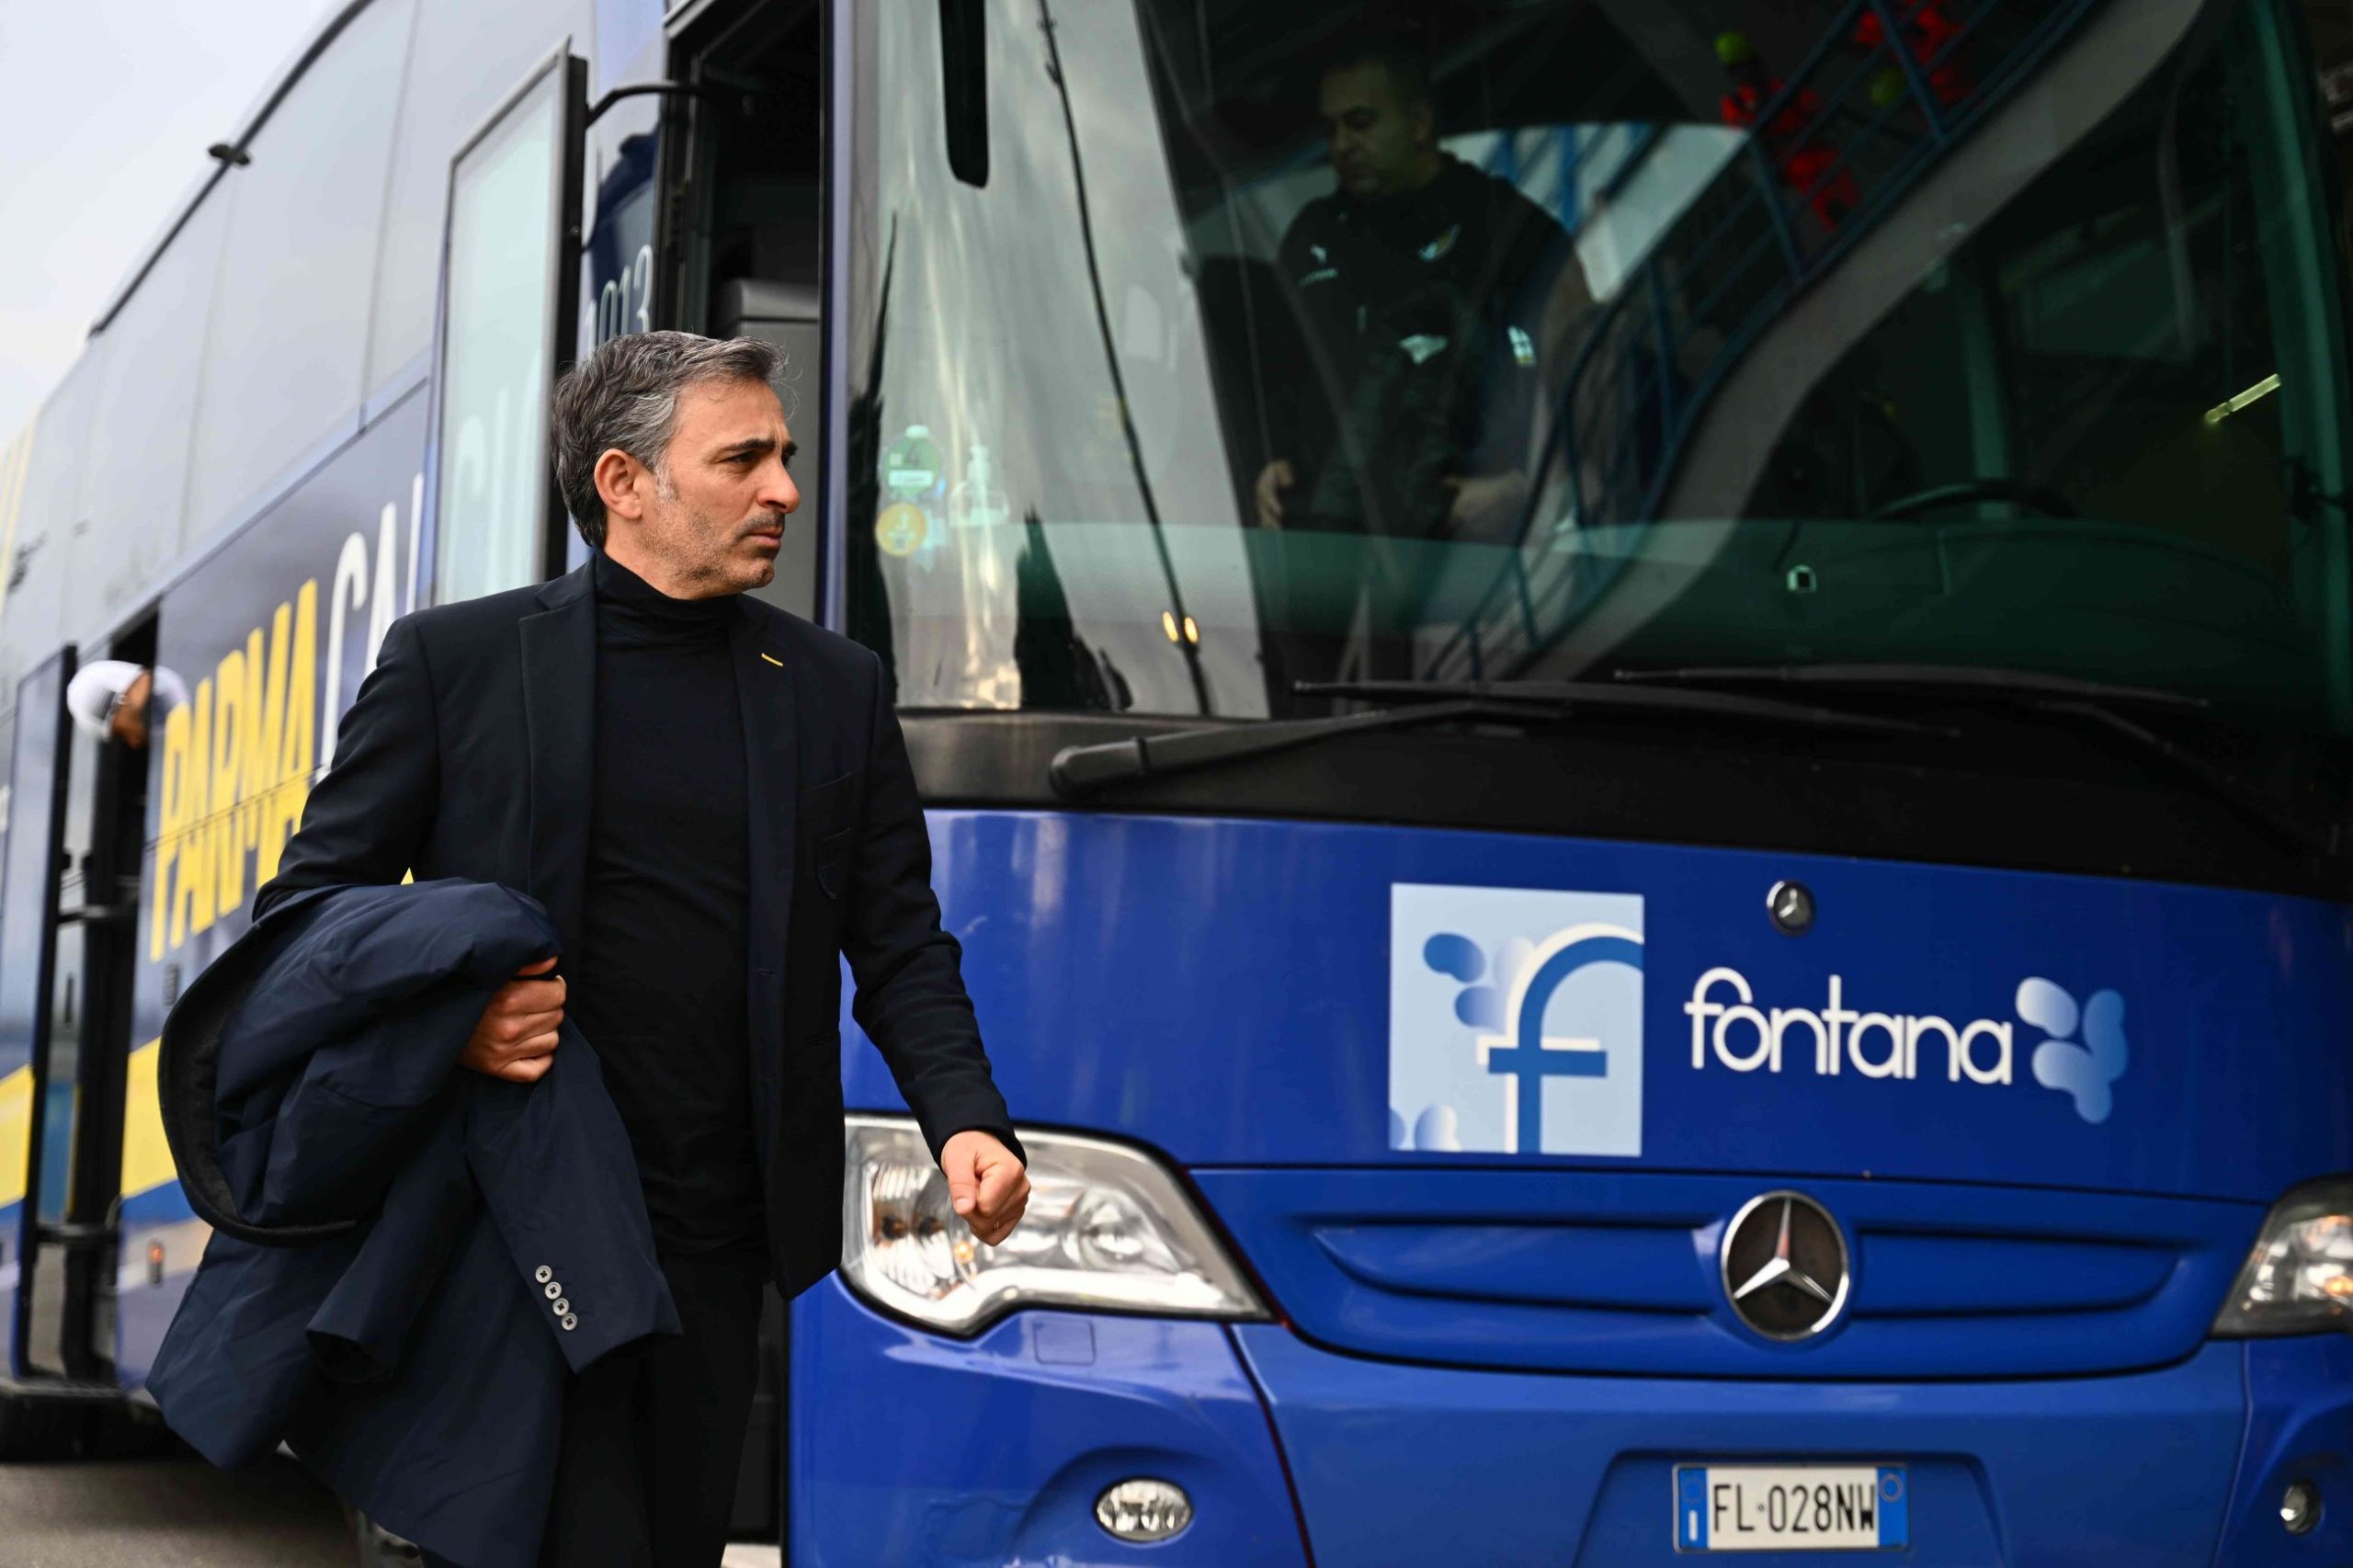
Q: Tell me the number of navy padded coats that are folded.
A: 1